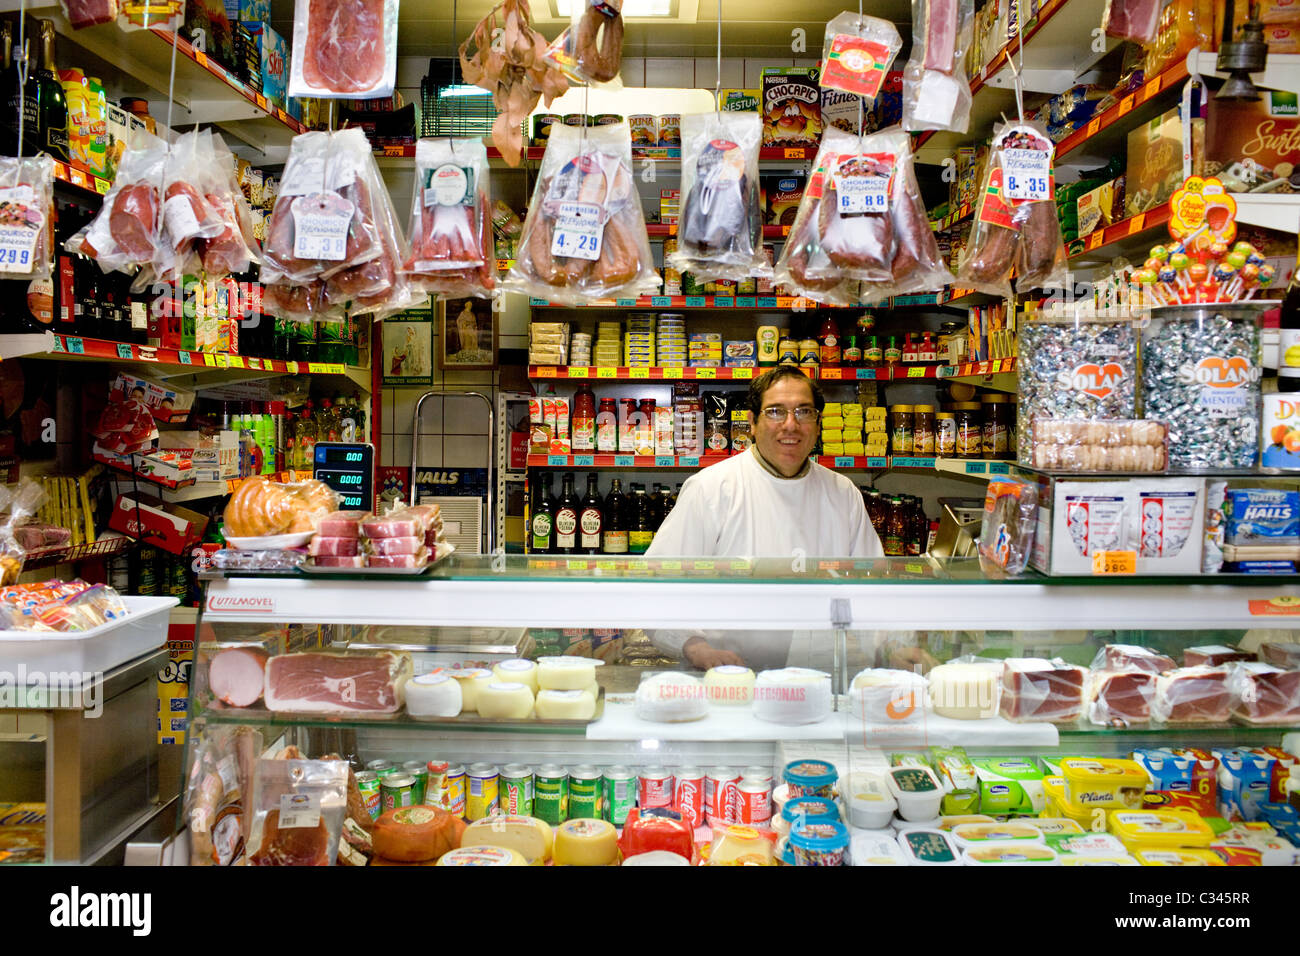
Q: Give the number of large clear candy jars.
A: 2